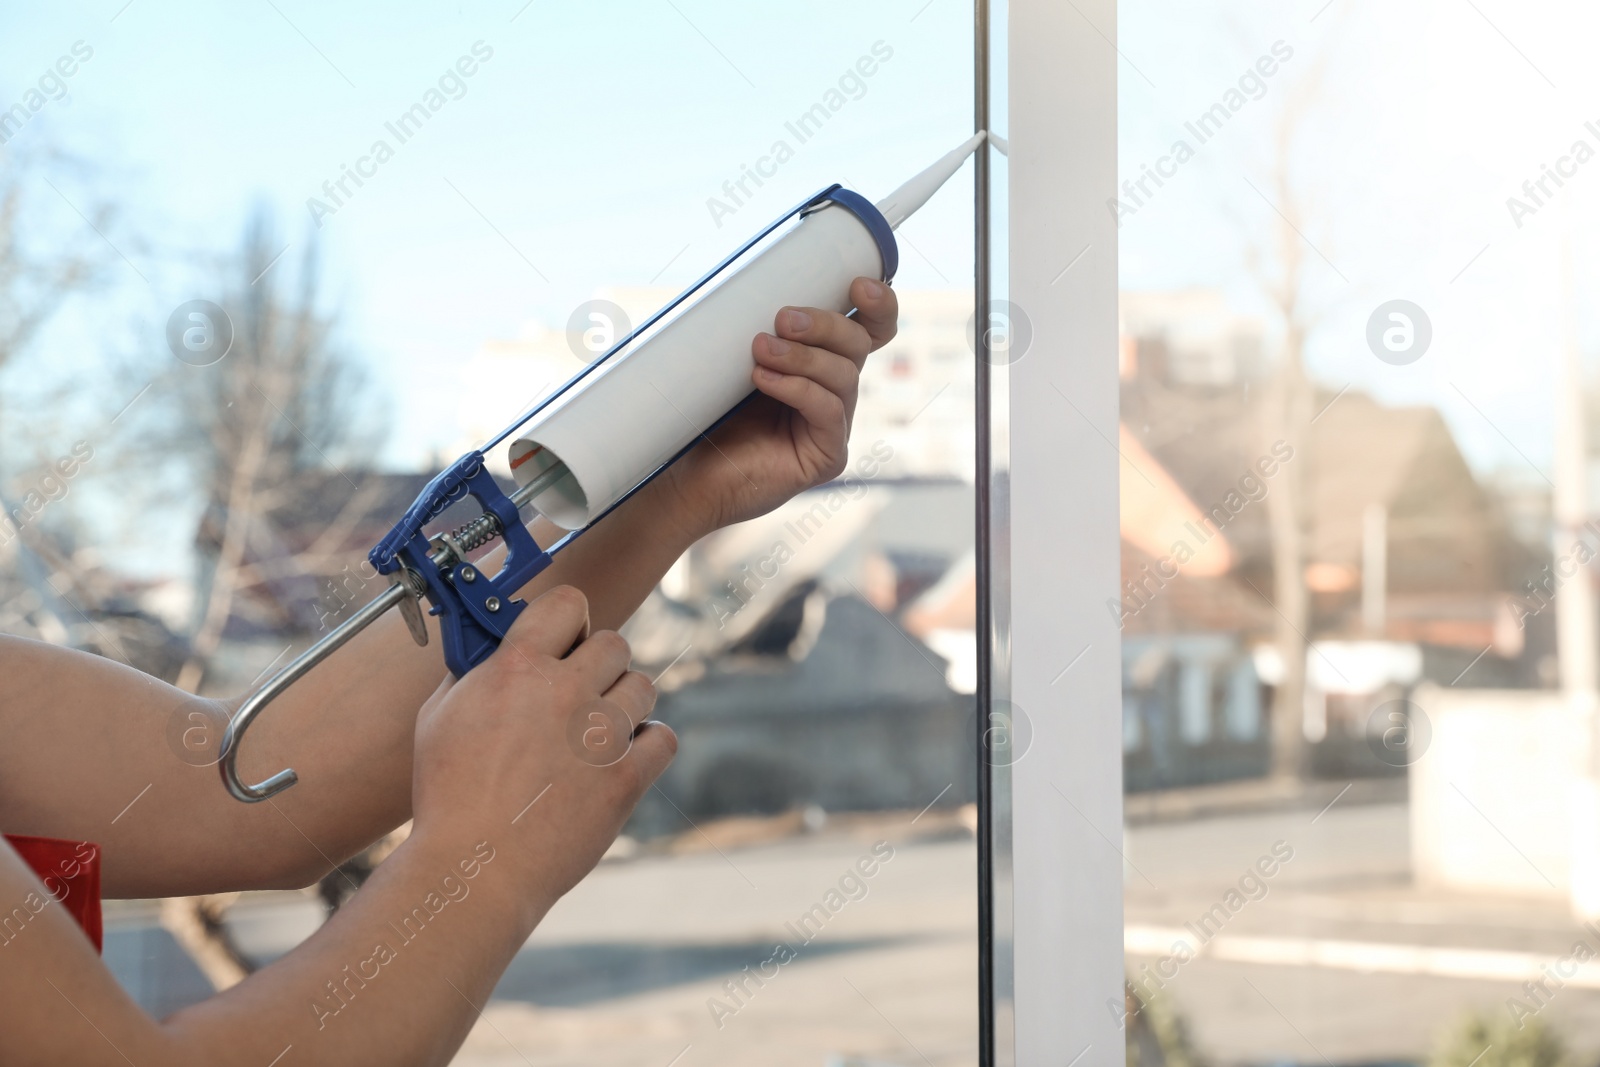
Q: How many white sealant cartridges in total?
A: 1